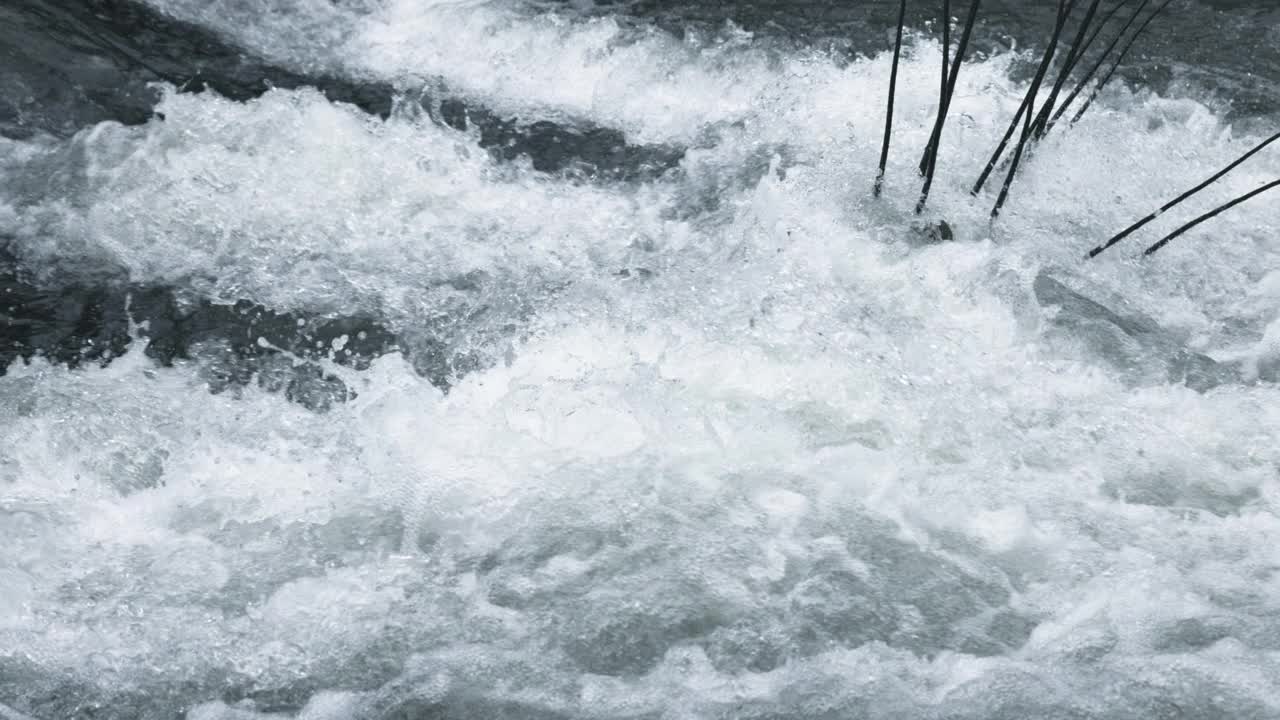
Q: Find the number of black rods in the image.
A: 11